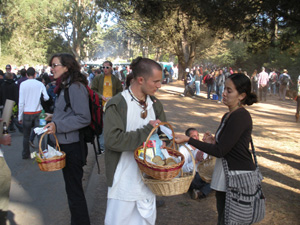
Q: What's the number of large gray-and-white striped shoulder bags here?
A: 1